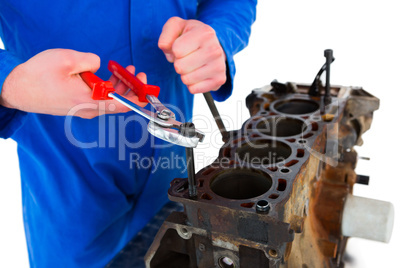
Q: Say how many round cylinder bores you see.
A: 4